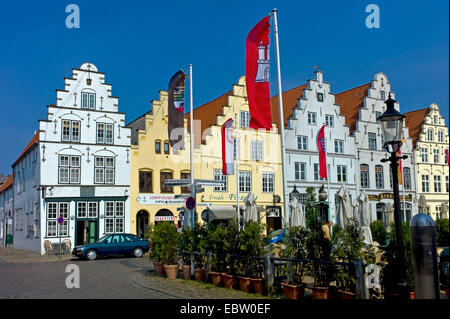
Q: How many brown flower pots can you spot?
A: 11